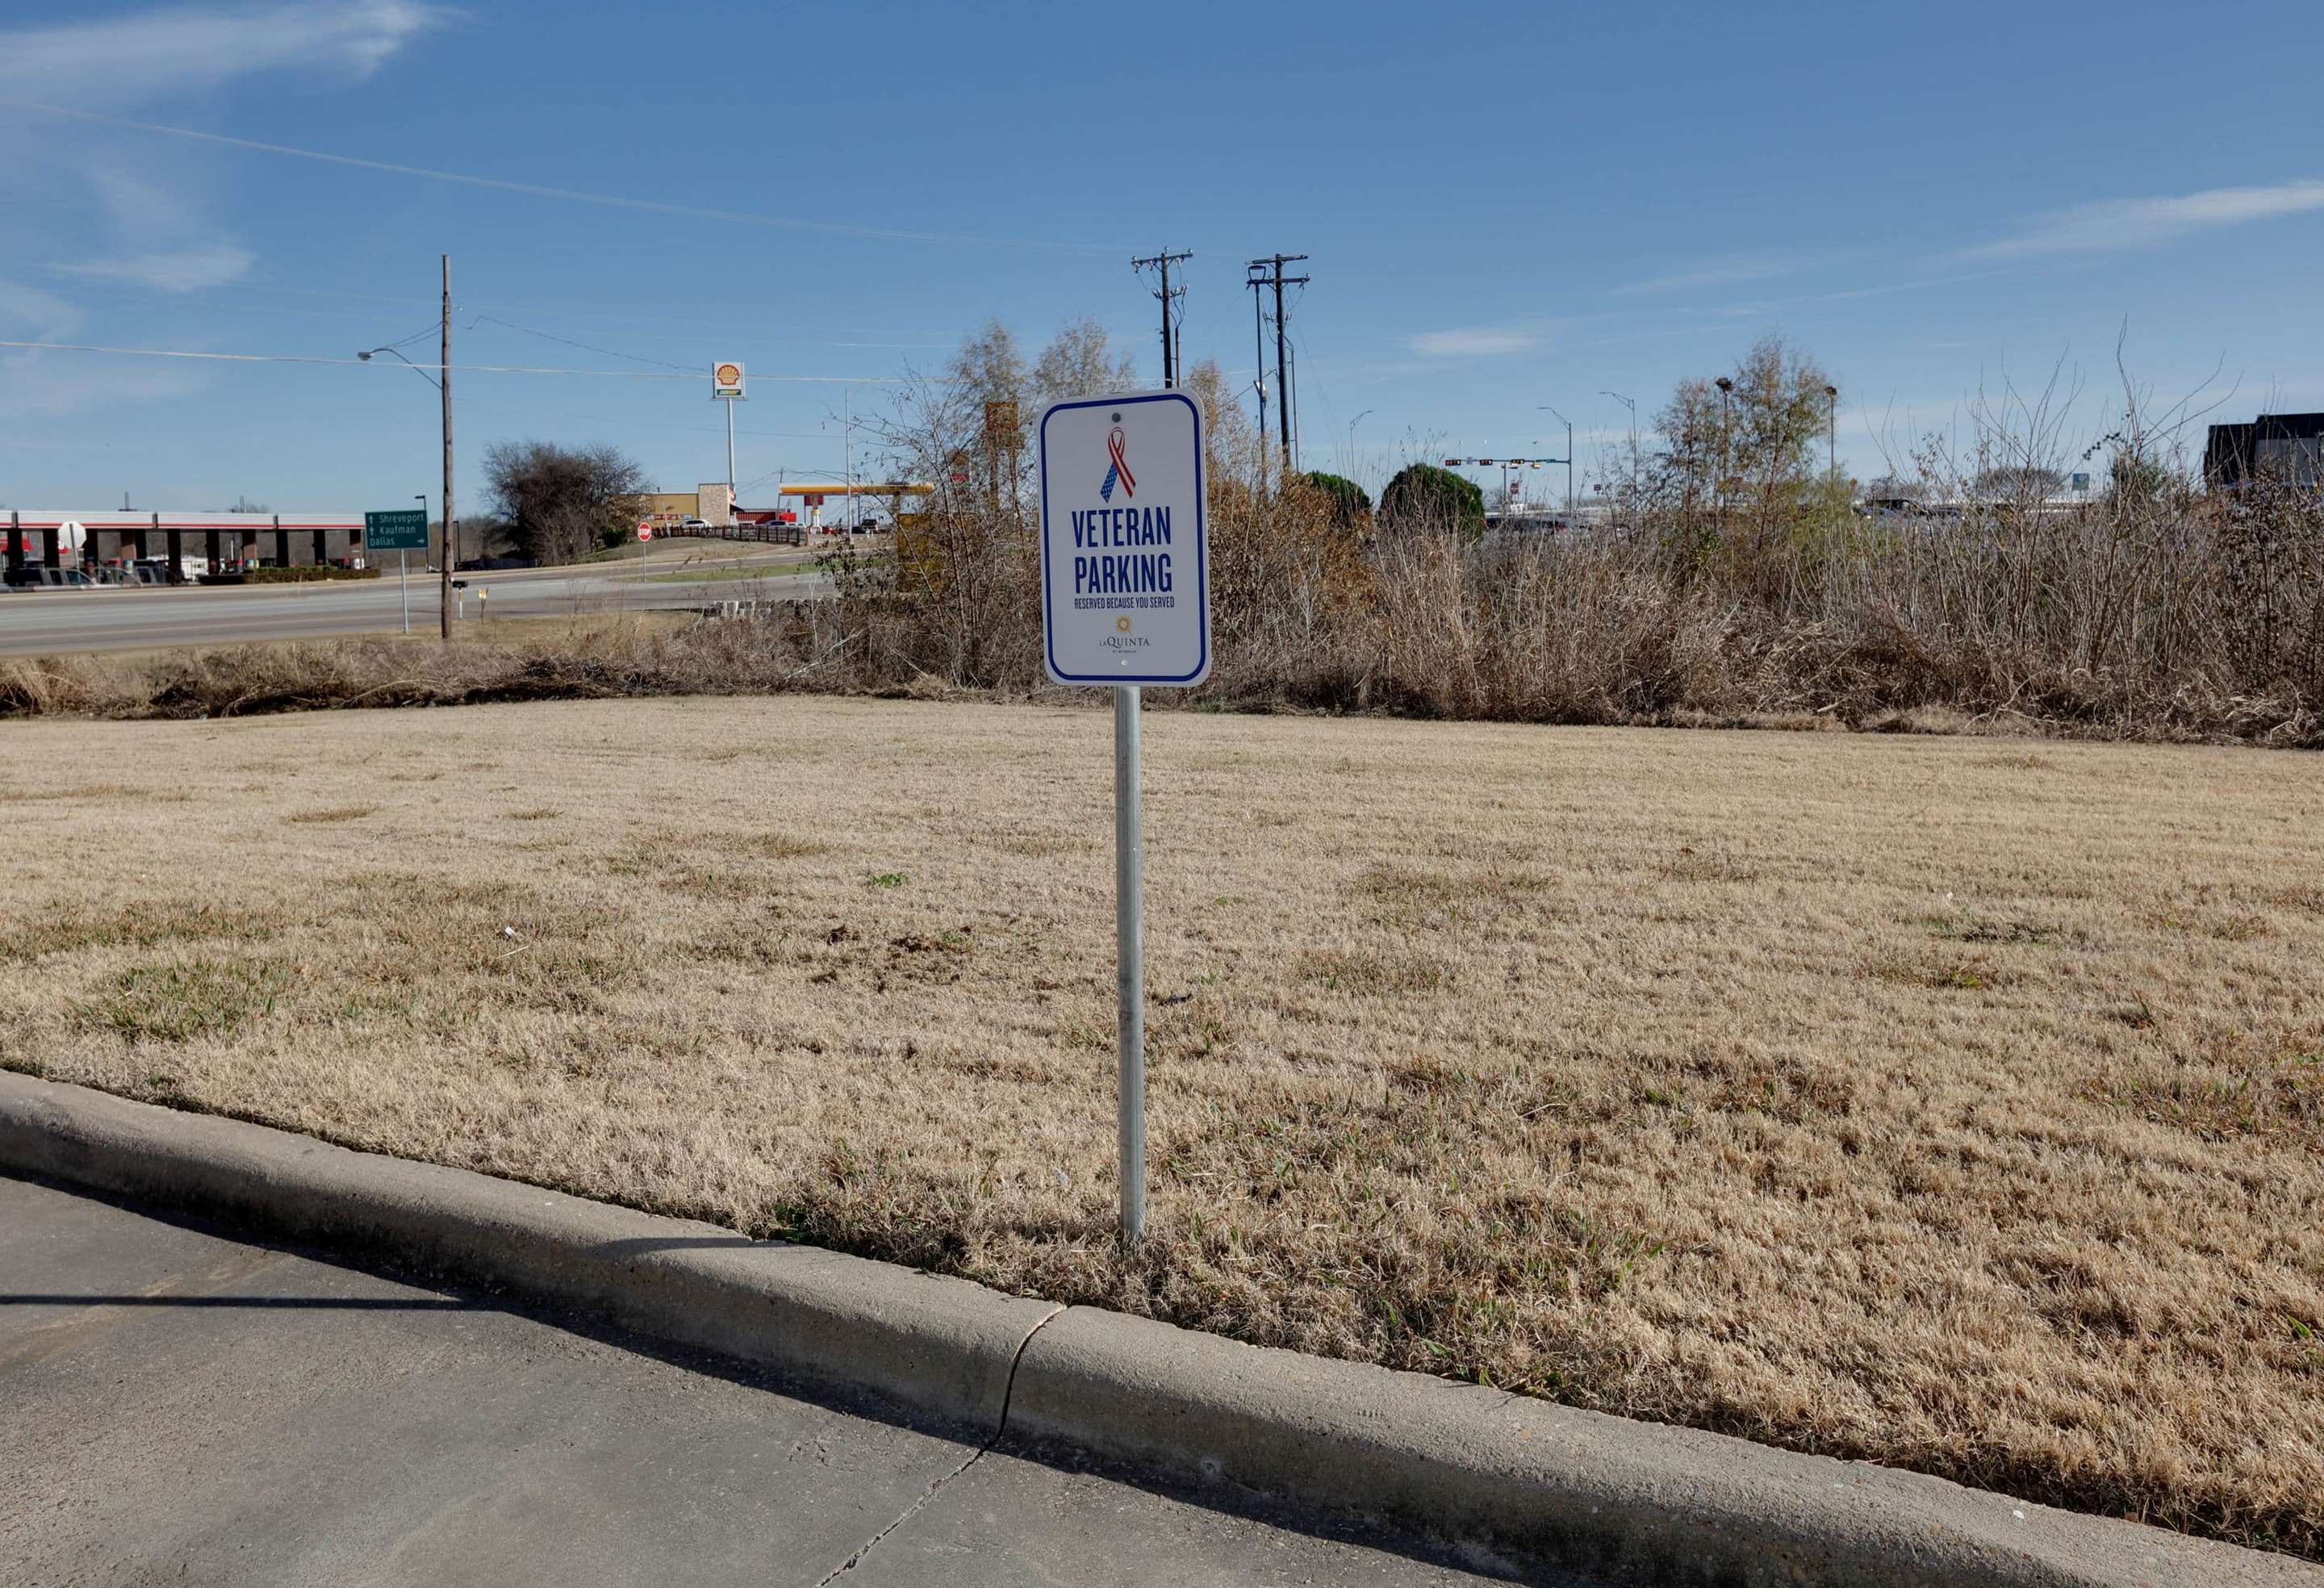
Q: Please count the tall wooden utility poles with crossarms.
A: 2